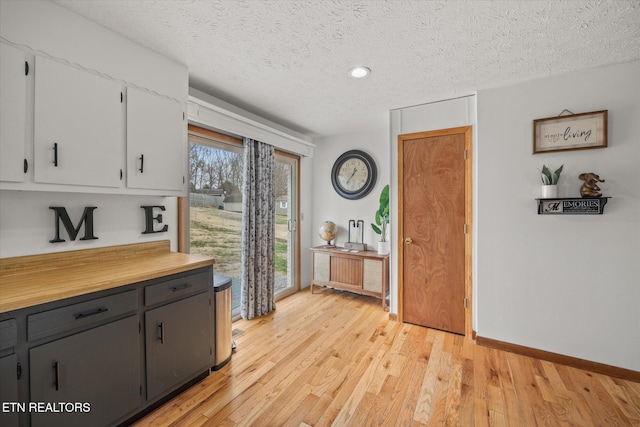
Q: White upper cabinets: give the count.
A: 3